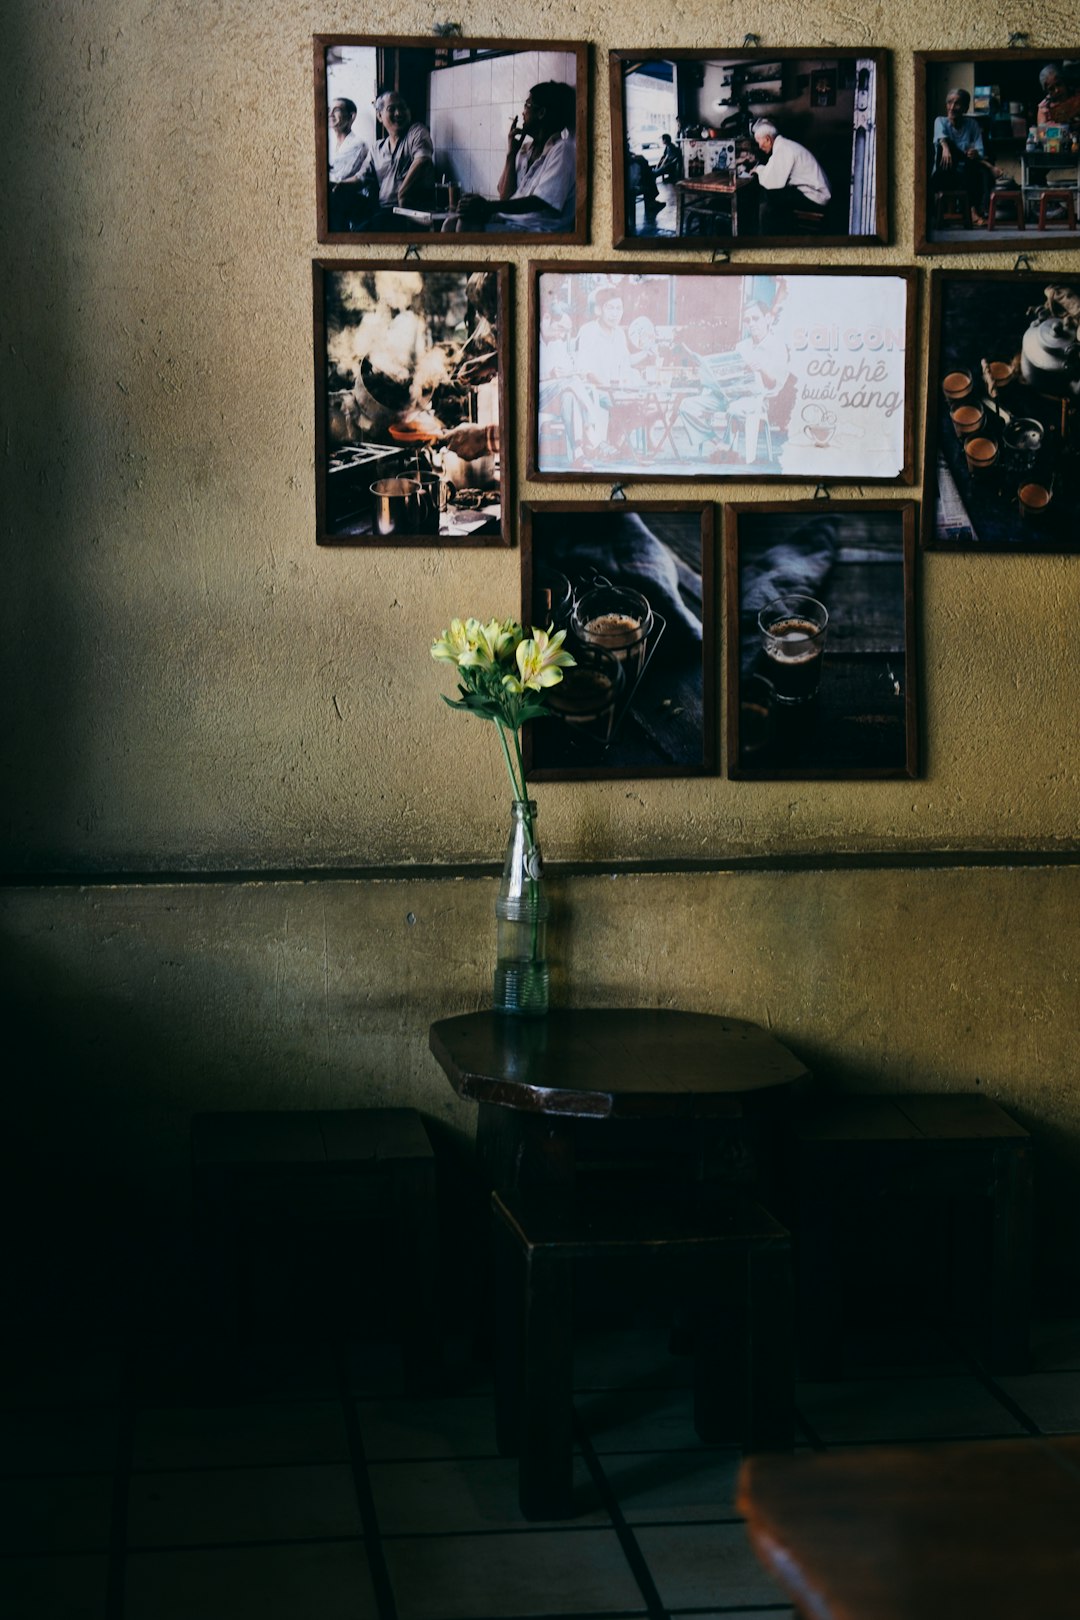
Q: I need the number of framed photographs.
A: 8